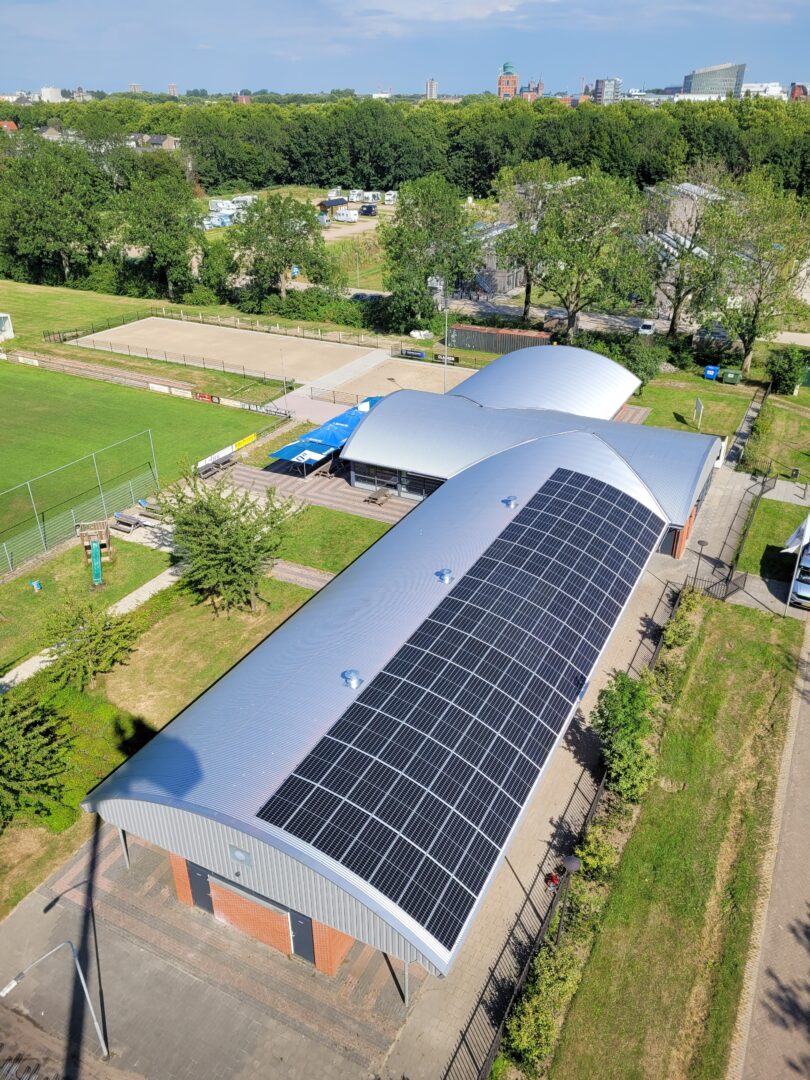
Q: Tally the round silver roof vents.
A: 3